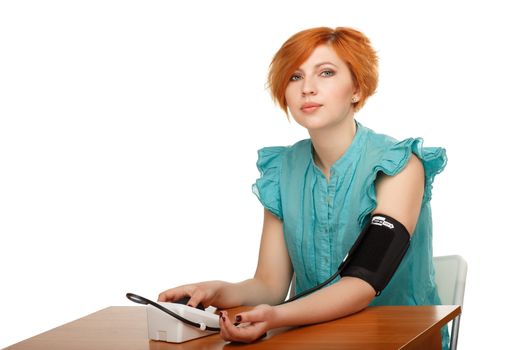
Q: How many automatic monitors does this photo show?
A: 1